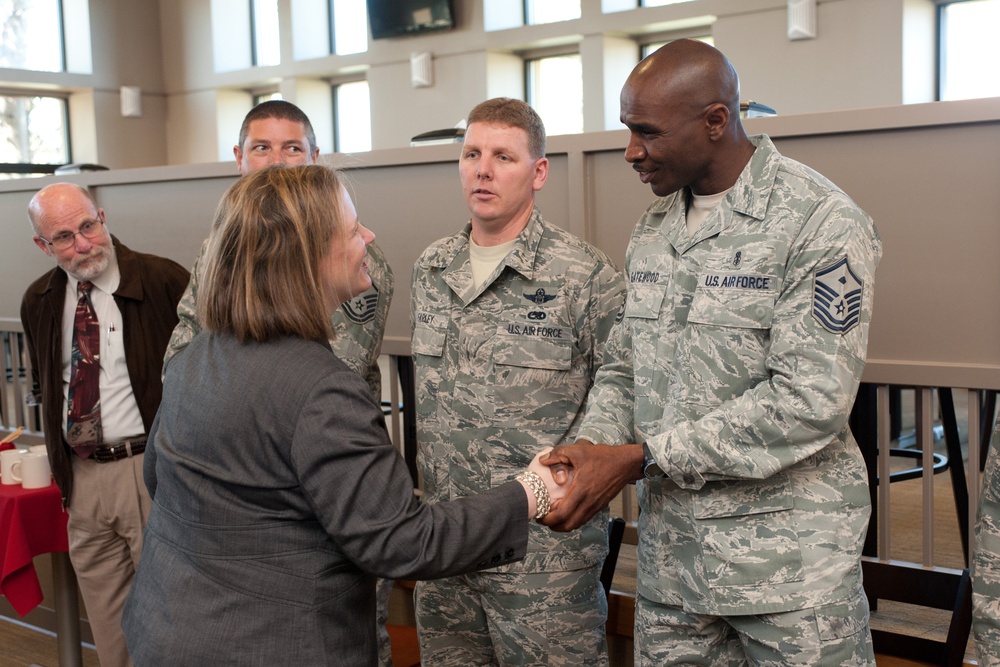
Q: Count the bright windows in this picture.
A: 11